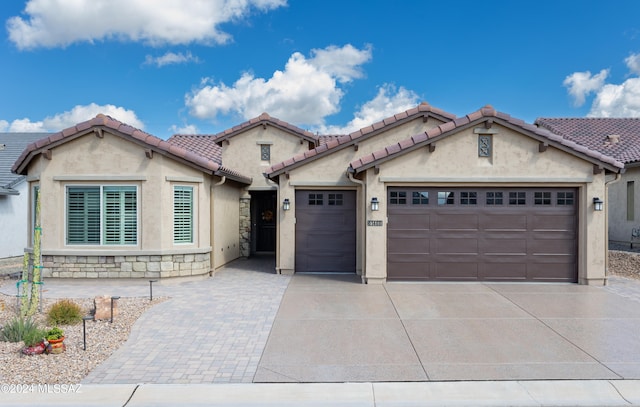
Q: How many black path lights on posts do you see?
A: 3